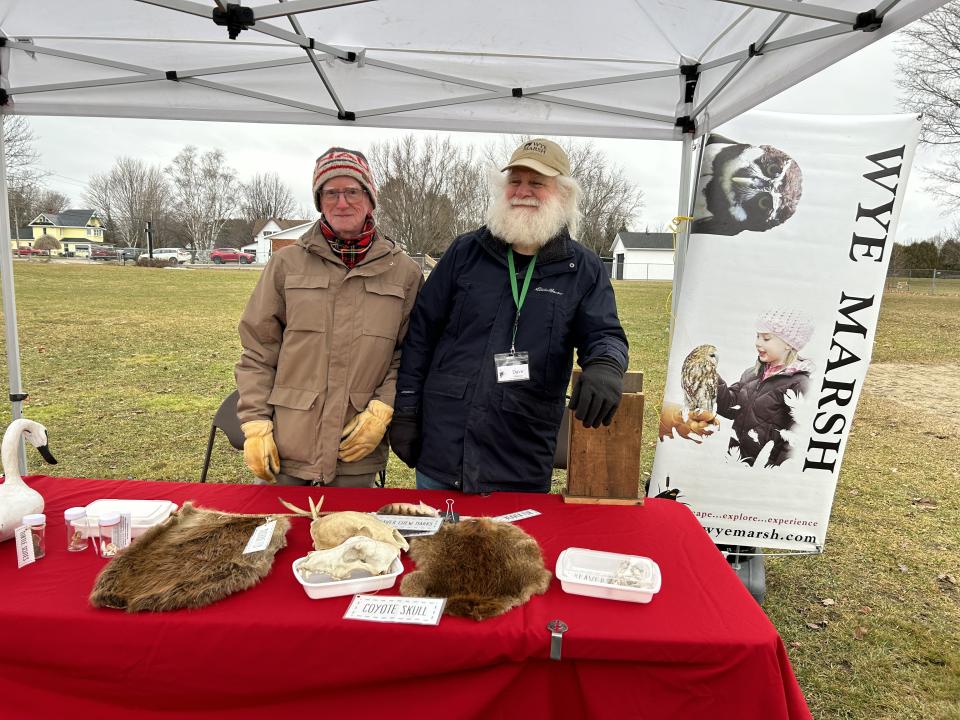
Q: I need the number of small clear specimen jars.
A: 3